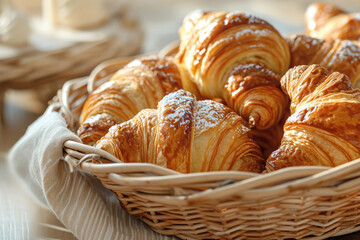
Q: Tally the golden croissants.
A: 6